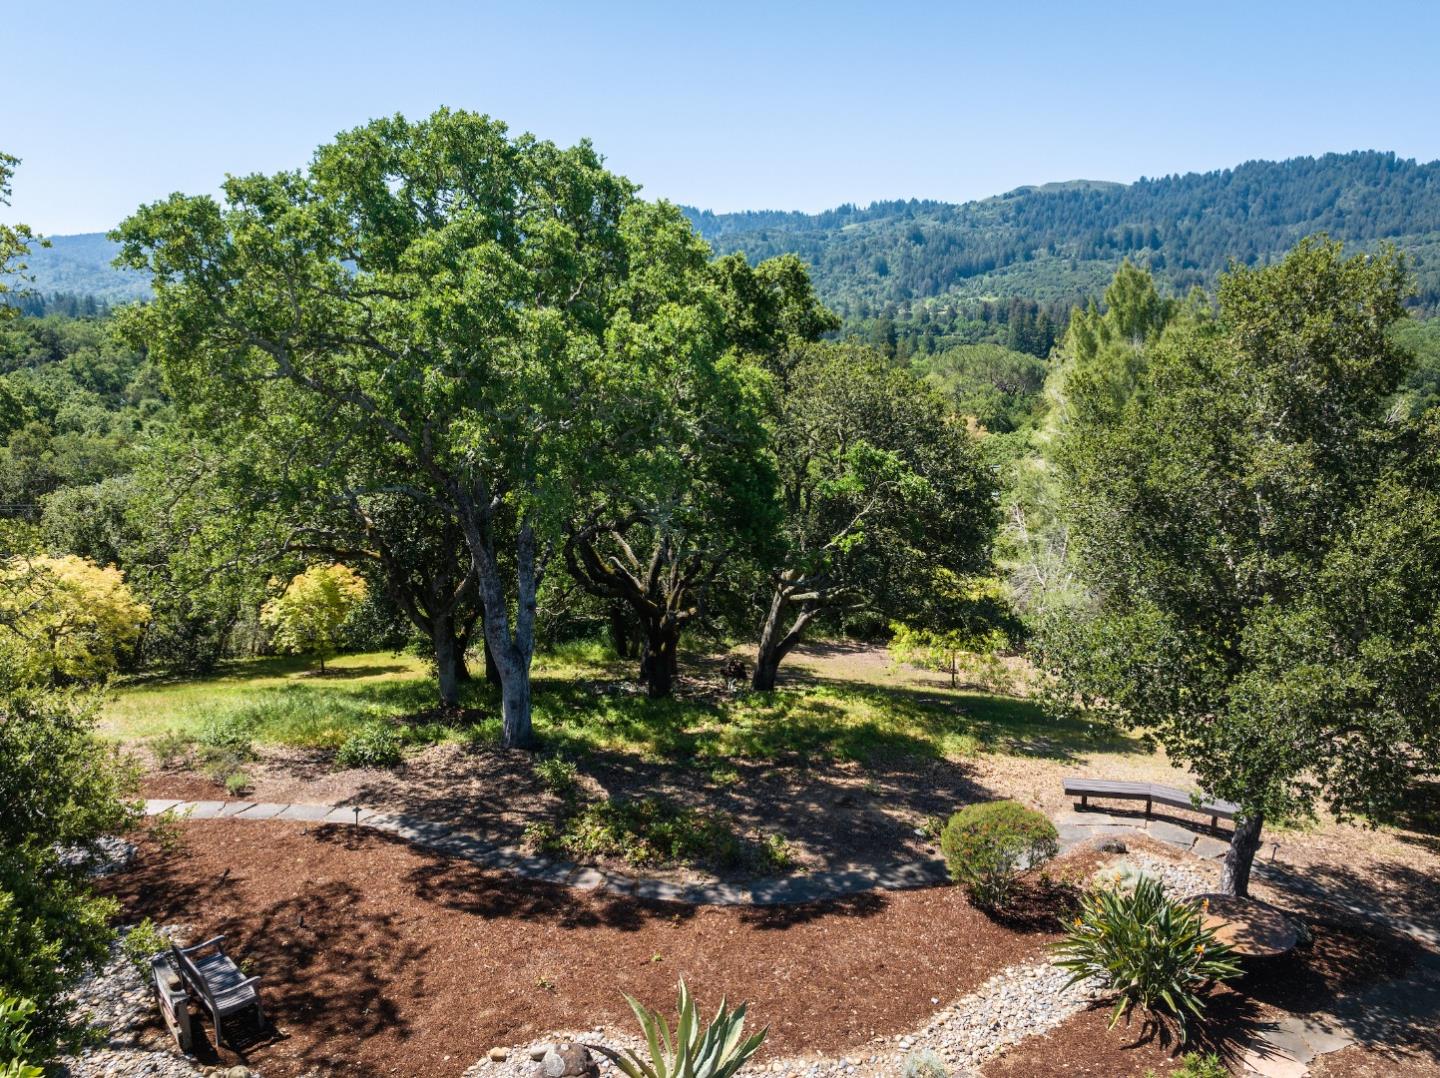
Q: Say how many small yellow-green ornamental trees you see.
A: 3